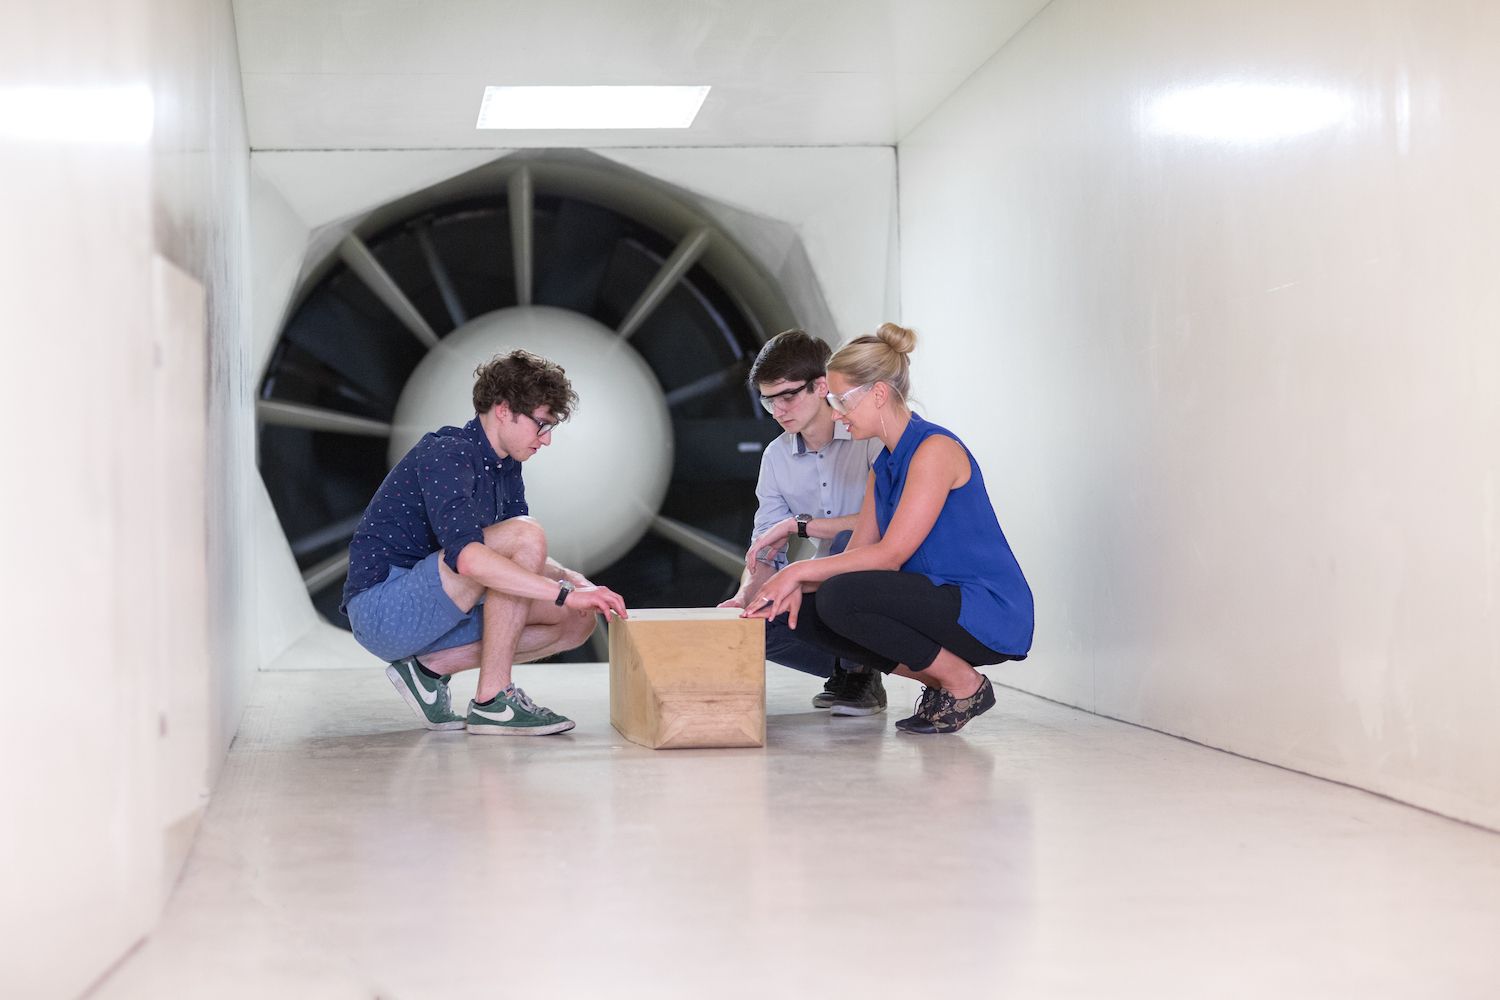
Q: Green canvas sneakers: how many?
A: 2